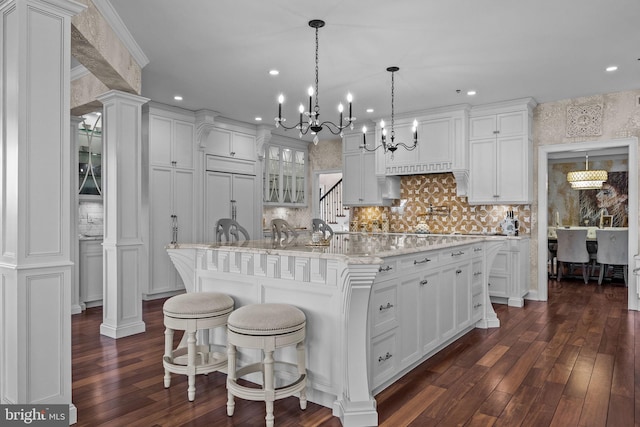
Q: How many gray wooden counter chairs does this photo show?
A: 3